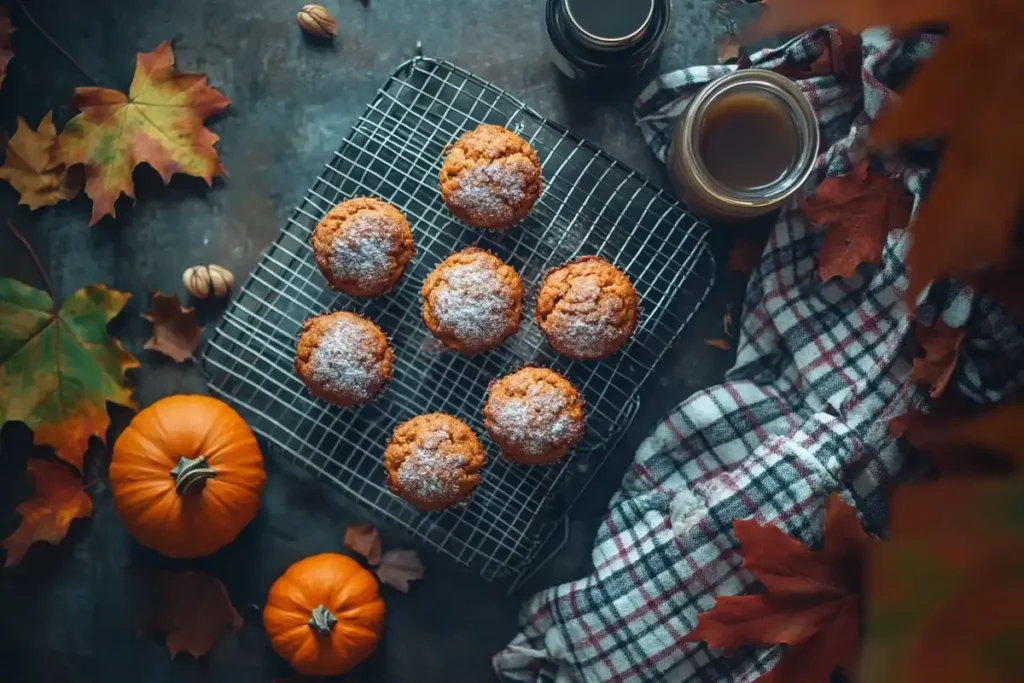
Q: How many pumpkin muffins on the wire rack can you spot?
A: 7